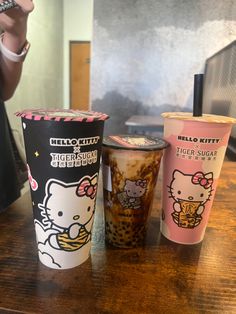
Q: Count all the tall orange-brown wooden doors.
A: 1